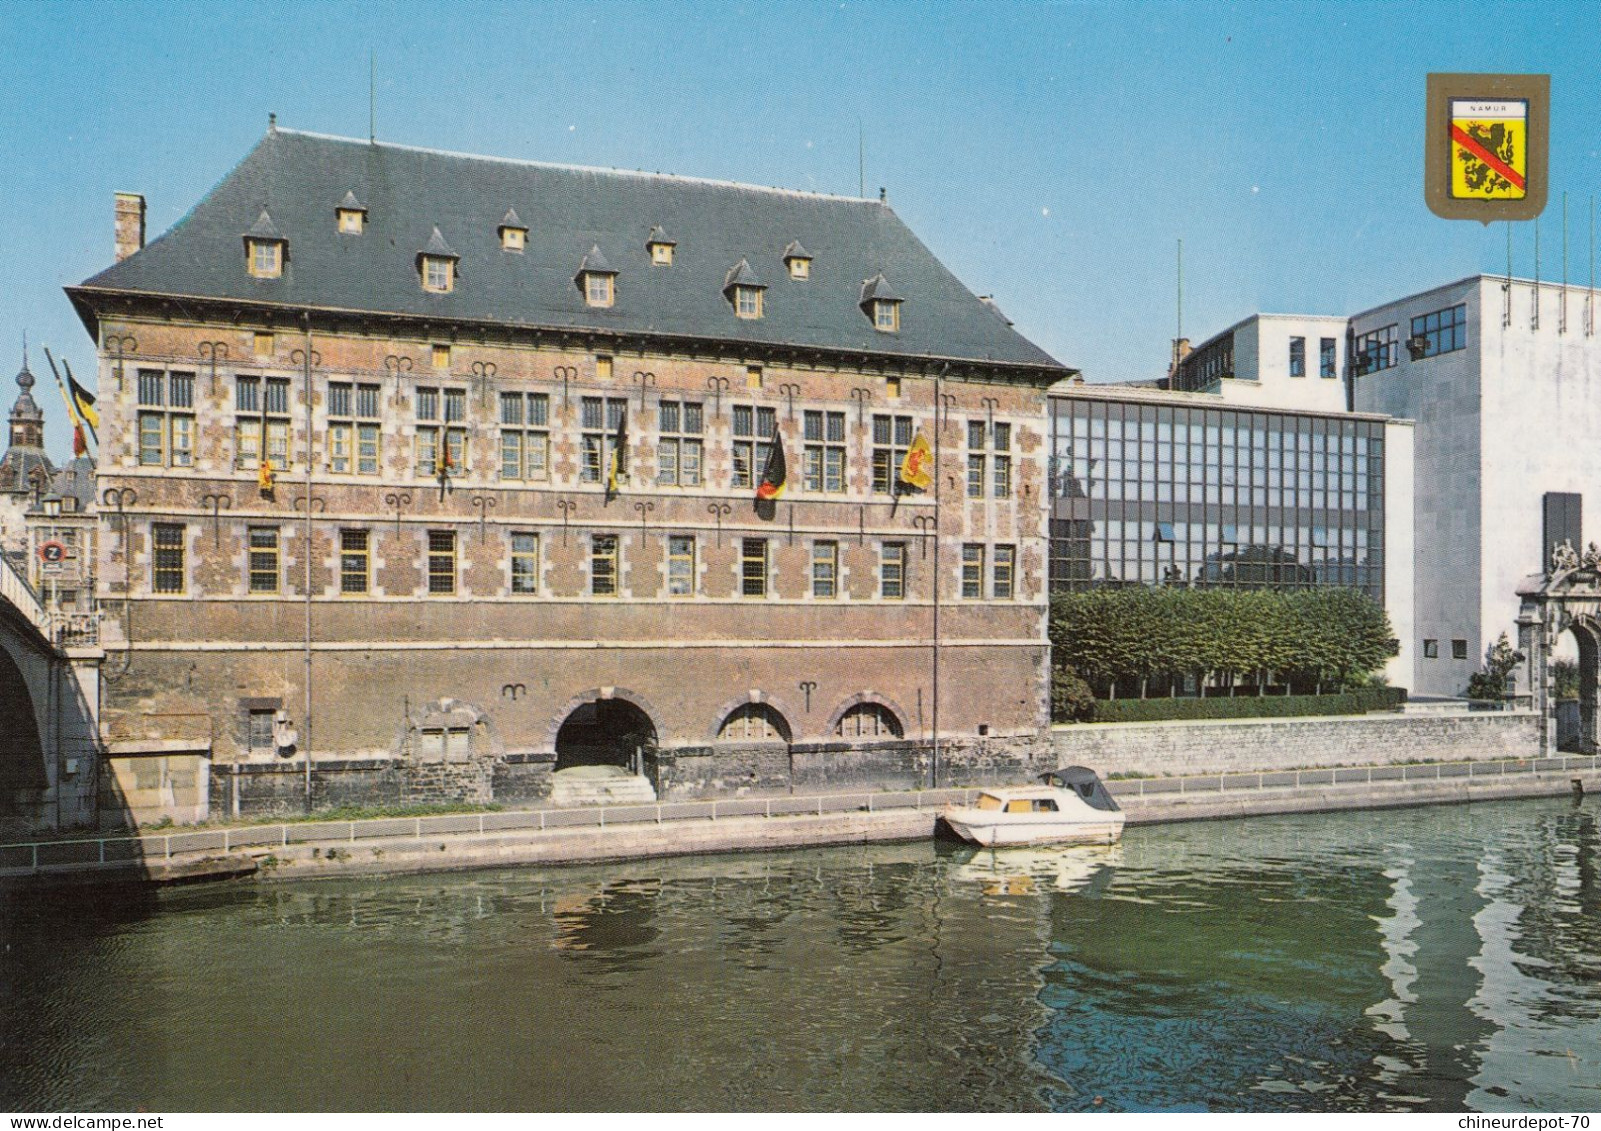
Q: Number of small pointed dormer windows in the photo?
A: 9